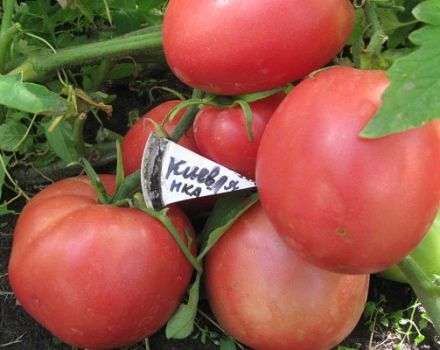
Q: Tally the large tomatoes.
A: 4